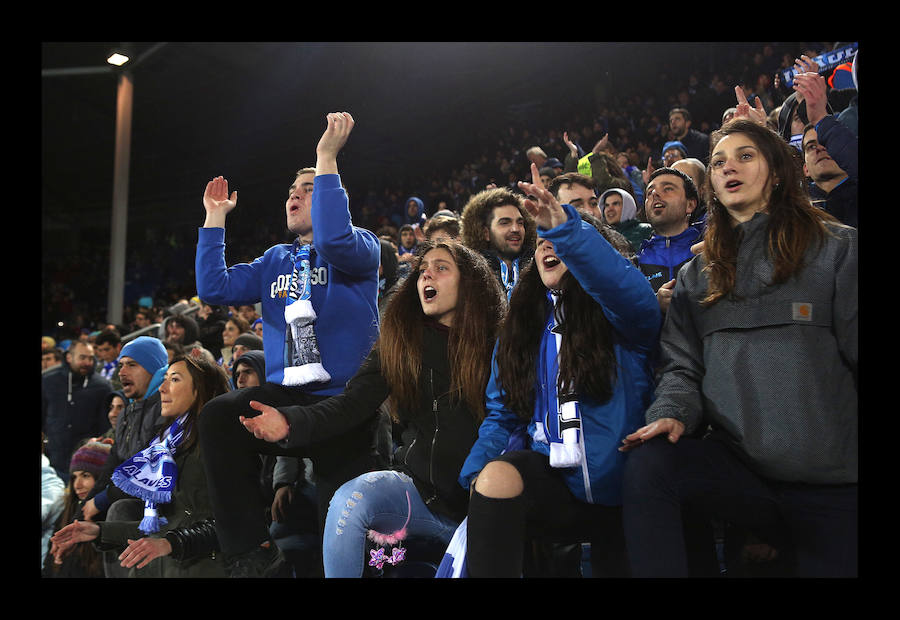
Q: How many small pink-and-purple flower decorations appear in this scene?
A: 2